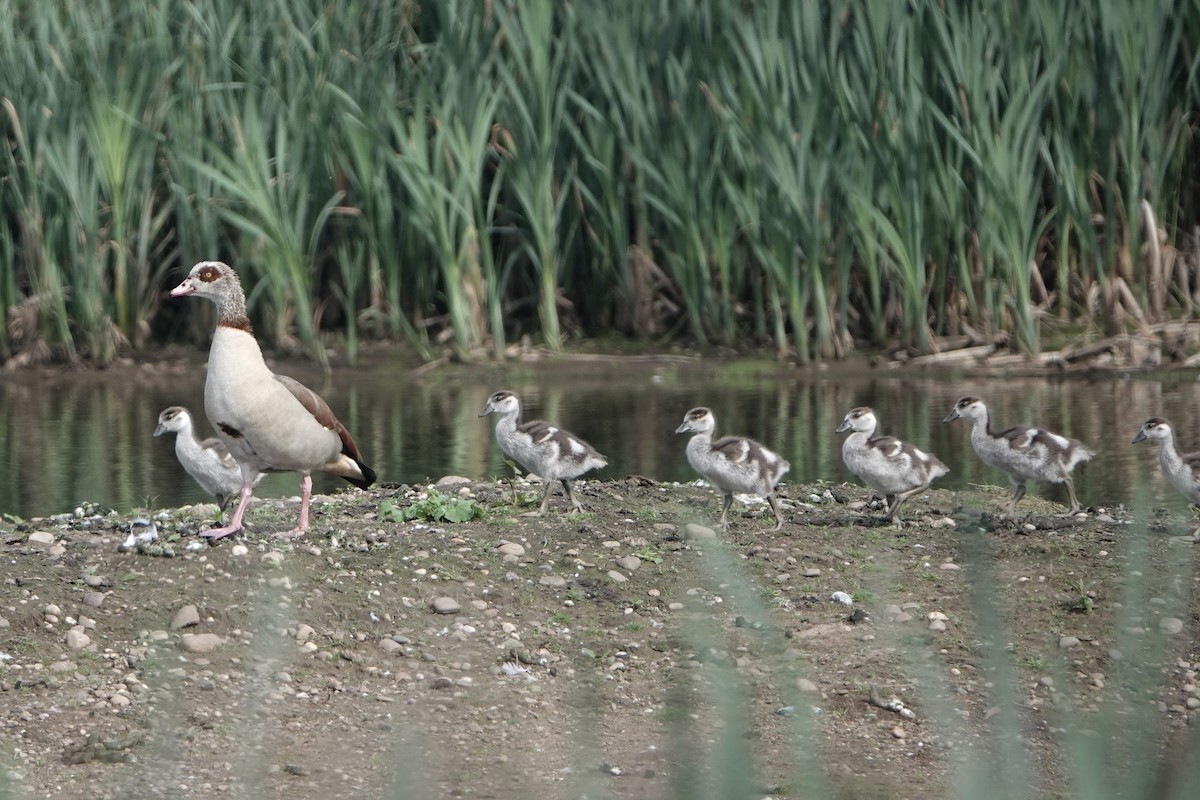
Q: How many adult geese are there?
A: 1